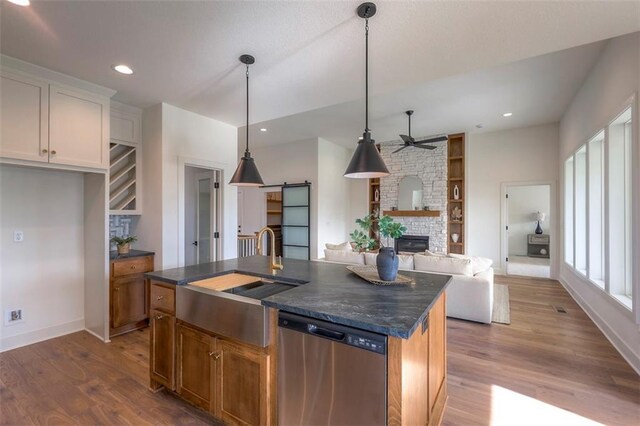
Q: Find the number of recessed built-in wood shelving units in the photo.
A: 2